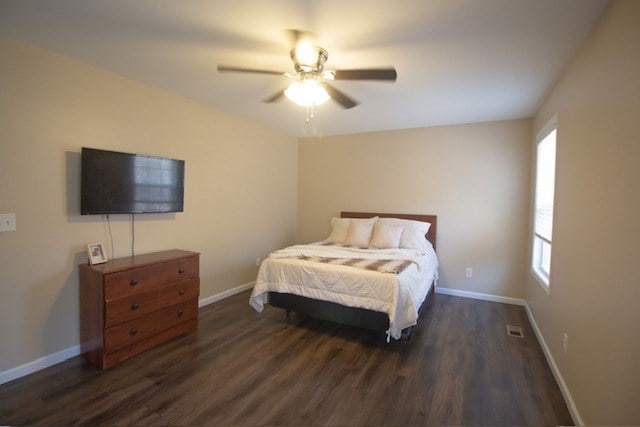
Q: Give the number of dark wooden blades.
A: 5